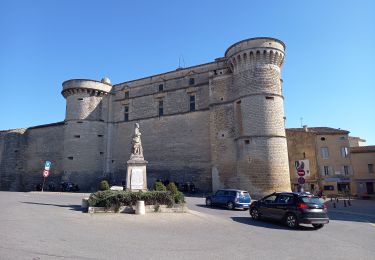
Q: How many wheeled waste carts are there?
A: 0